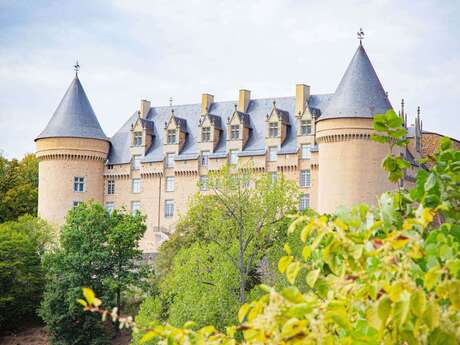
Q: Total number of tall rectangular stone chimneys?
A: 4